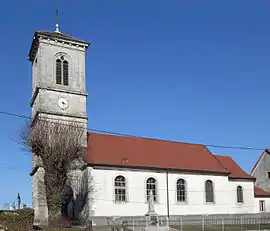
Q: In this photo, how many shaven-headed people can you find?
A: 0